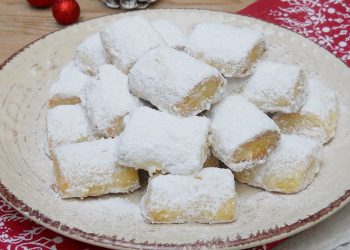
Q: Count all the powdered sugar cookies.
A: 15